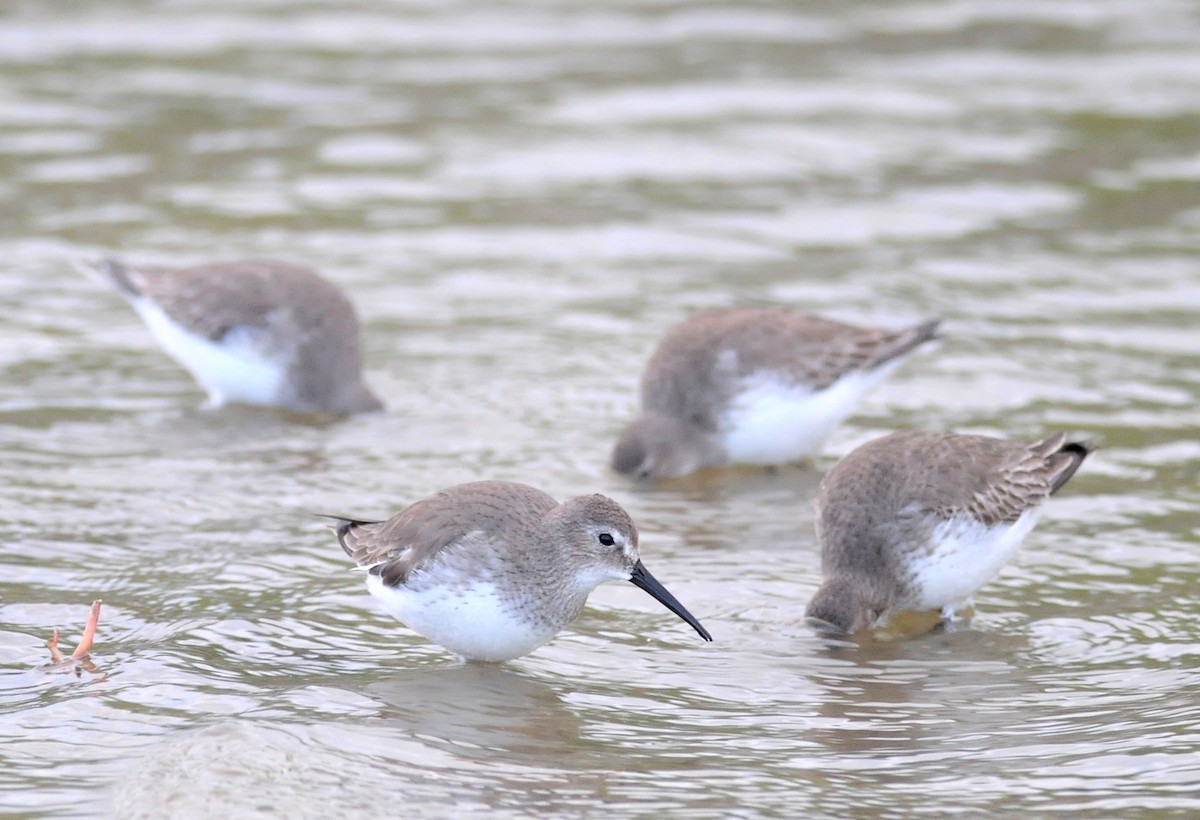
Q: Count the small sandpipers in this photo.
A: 4